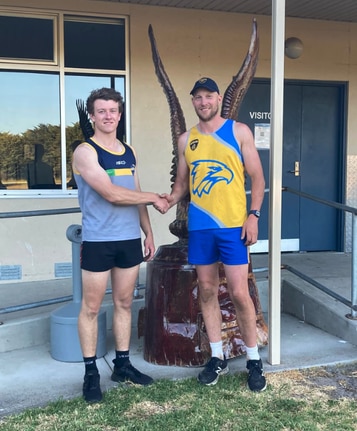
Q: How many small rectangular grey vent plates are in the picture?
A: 2